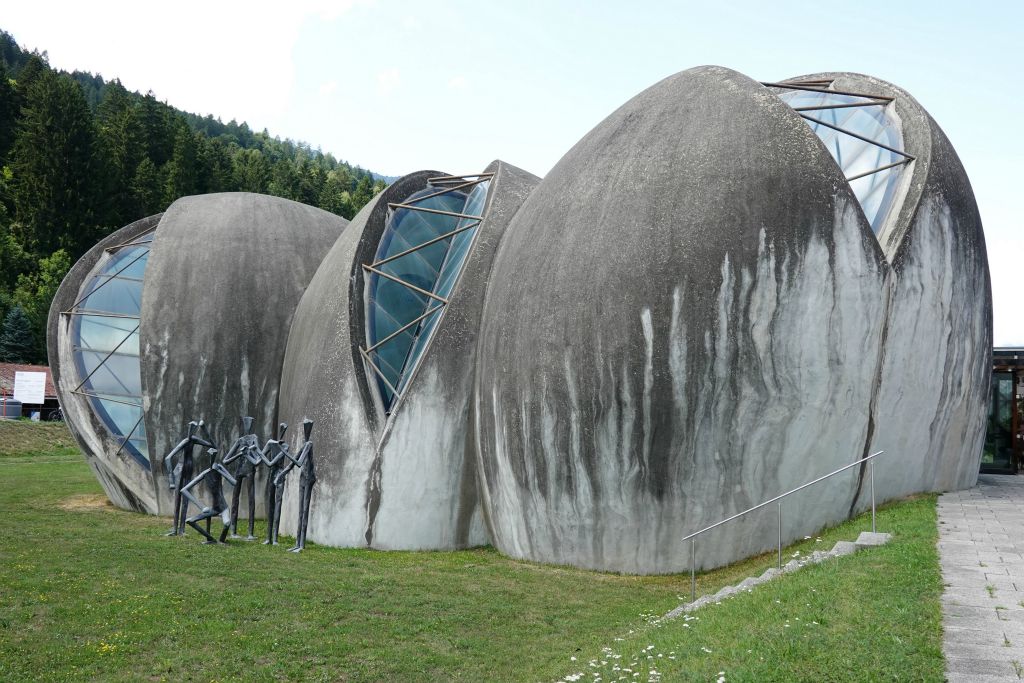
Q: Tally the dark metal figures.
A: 5